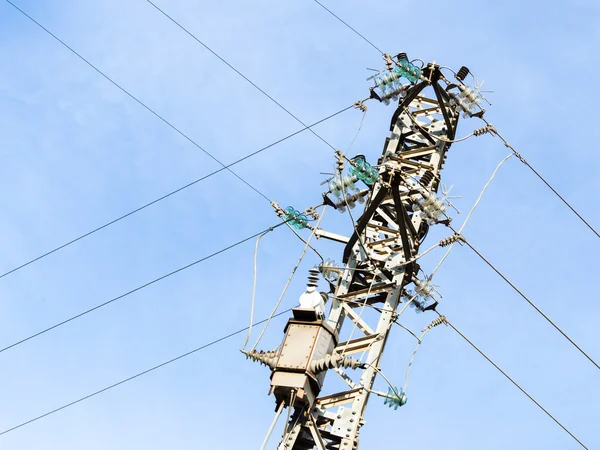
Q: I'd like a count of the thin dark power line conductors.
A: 9